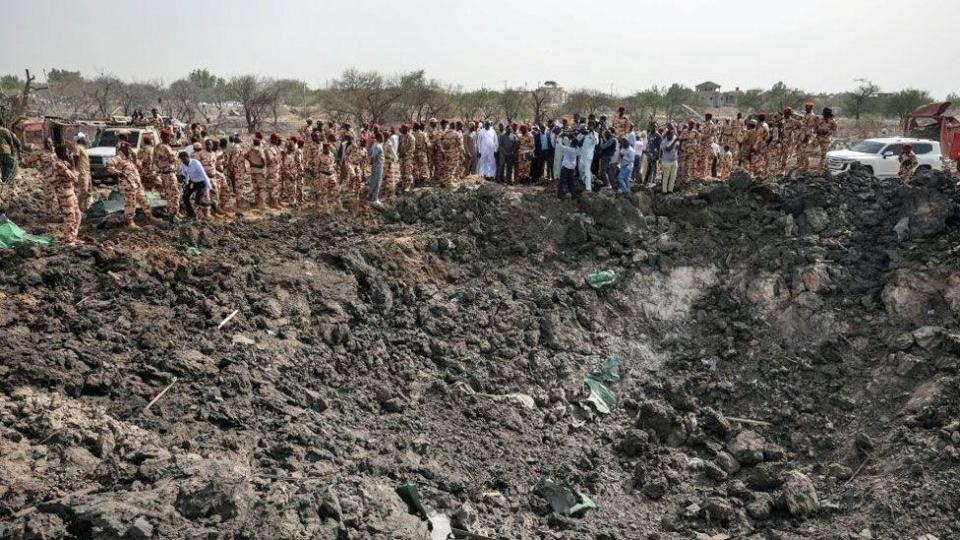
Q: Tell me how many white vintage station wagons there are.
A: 0